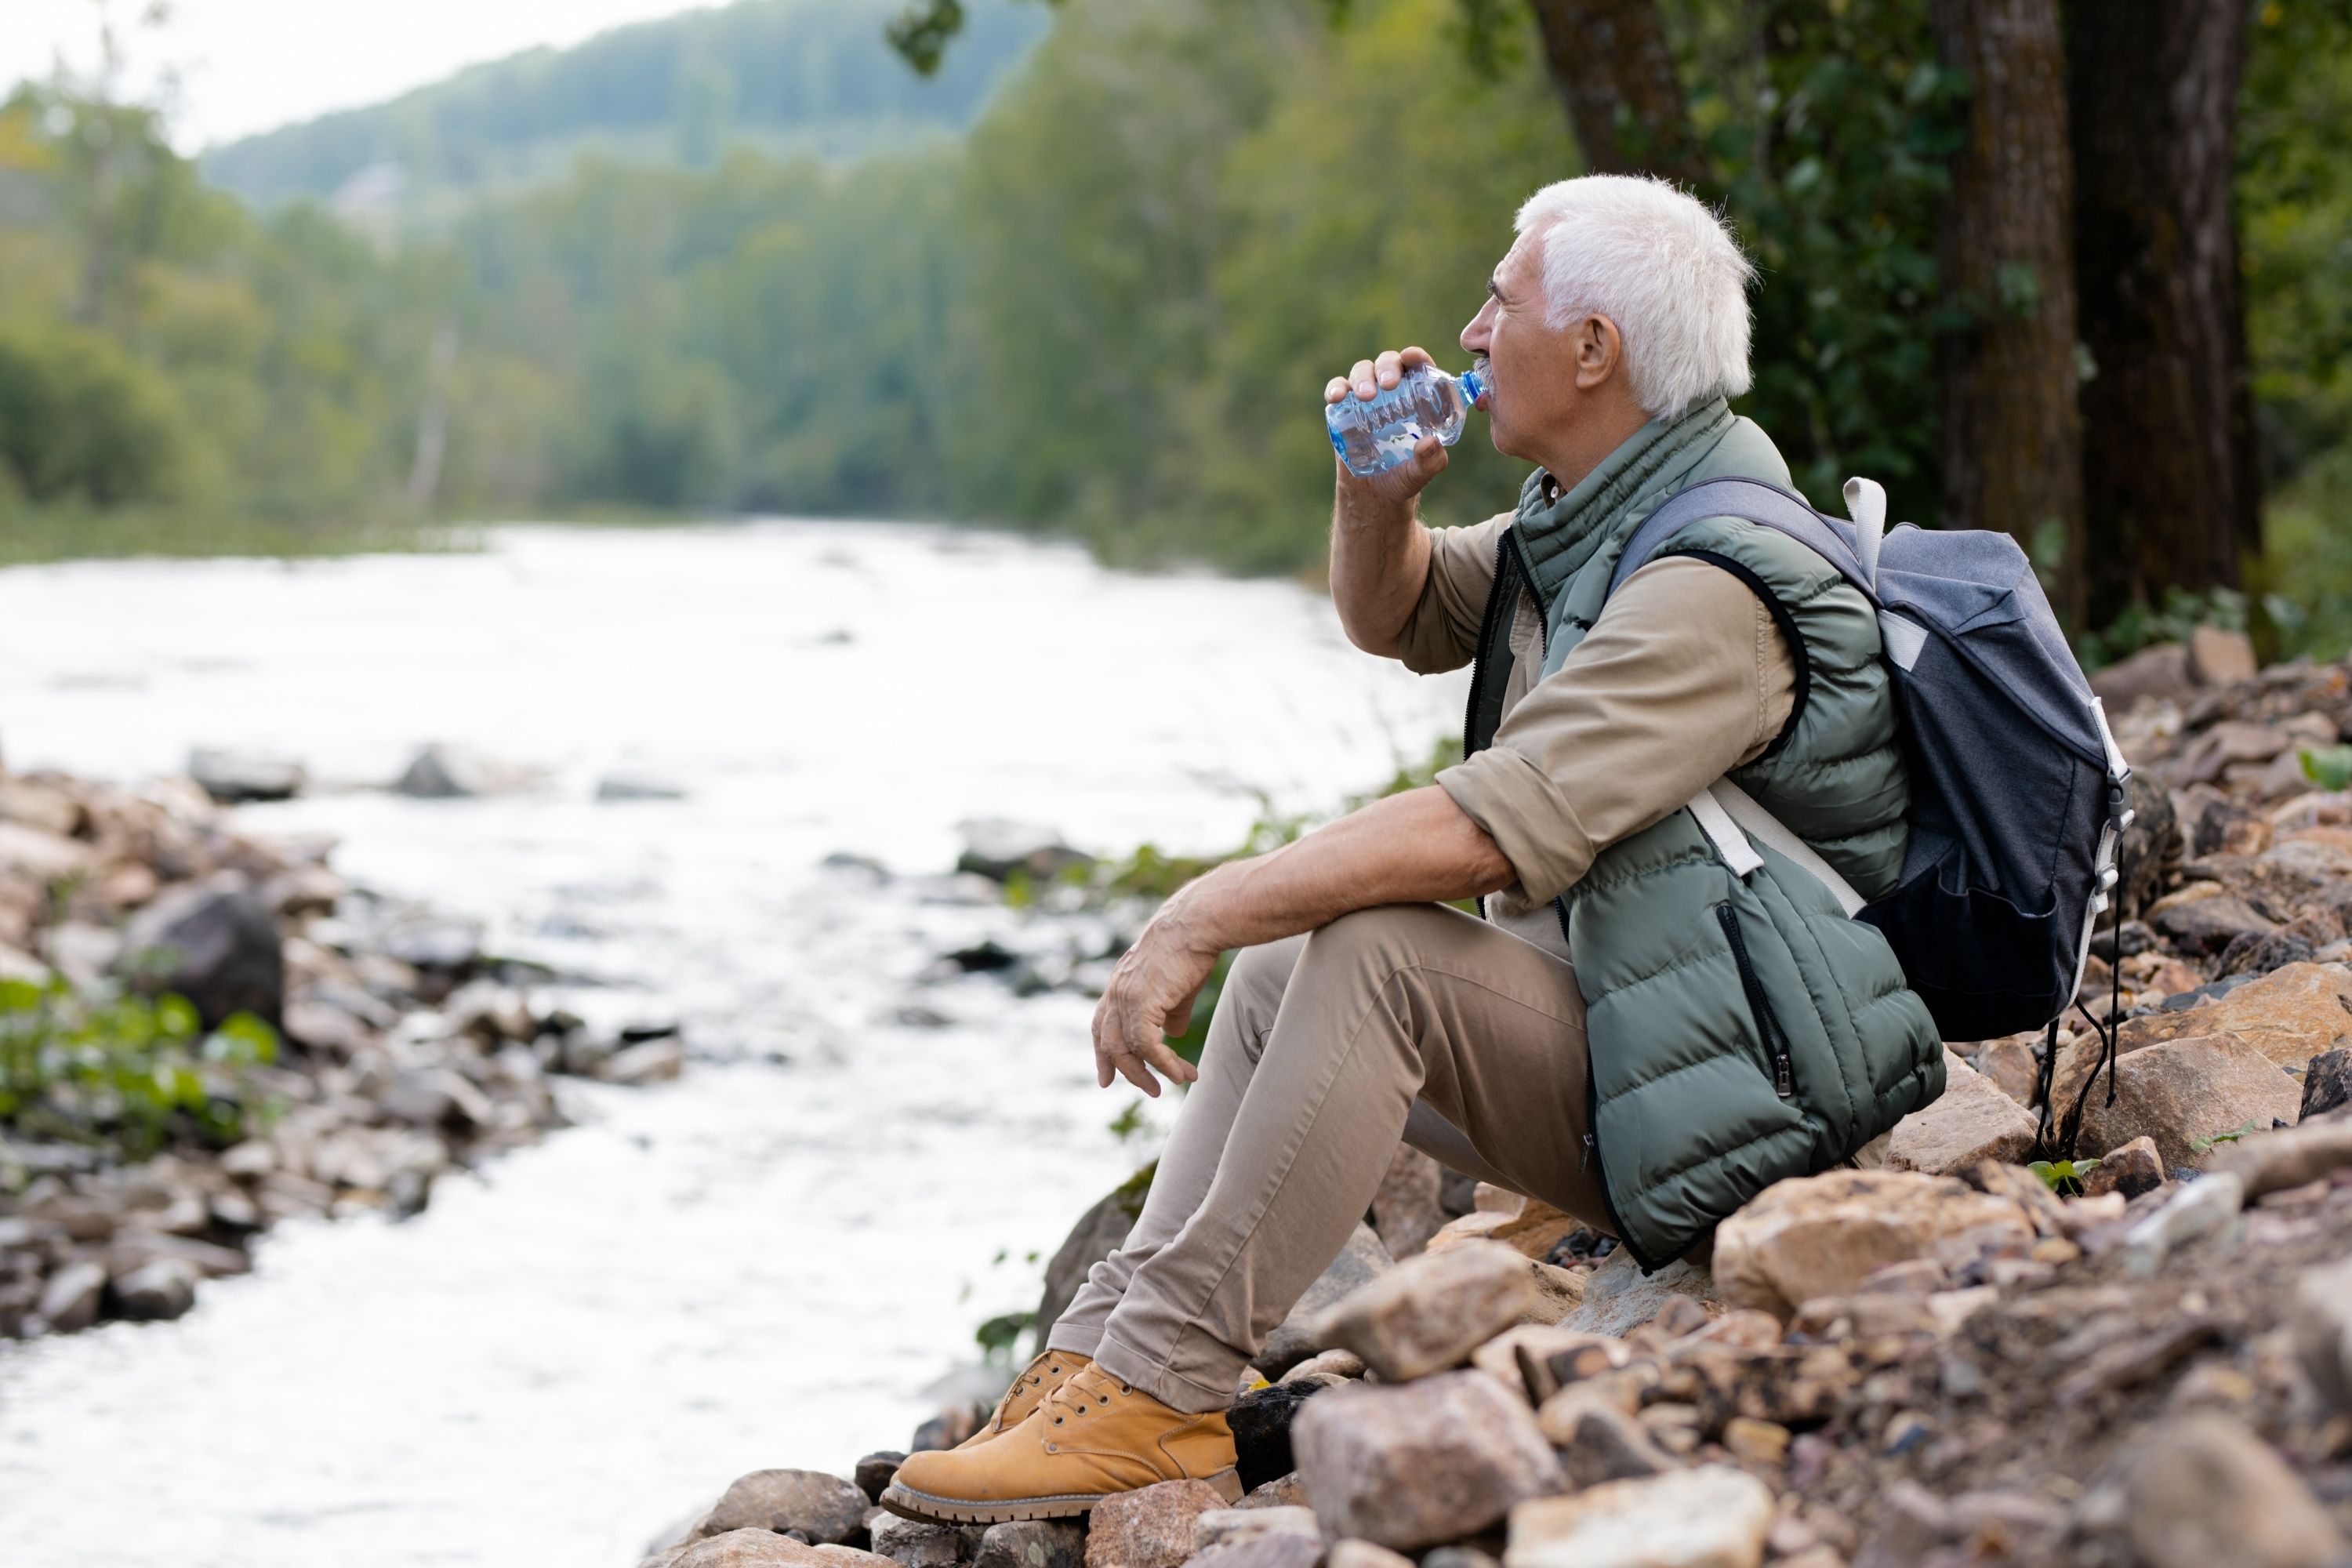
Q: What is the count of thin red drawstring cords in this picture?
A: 0